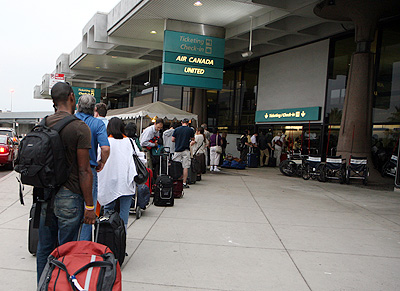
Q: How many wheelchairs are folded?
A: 0